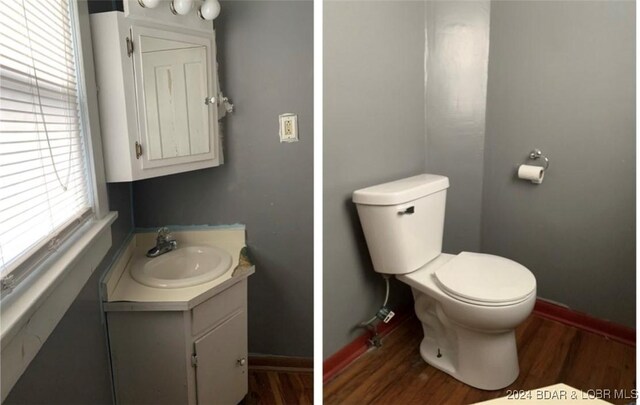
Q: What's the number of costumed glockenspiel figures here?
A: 0